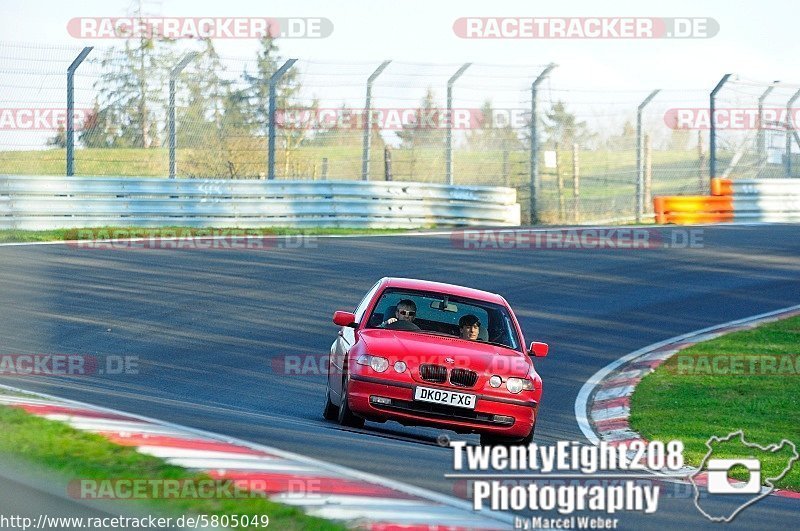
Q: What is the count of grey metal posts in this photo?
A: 10